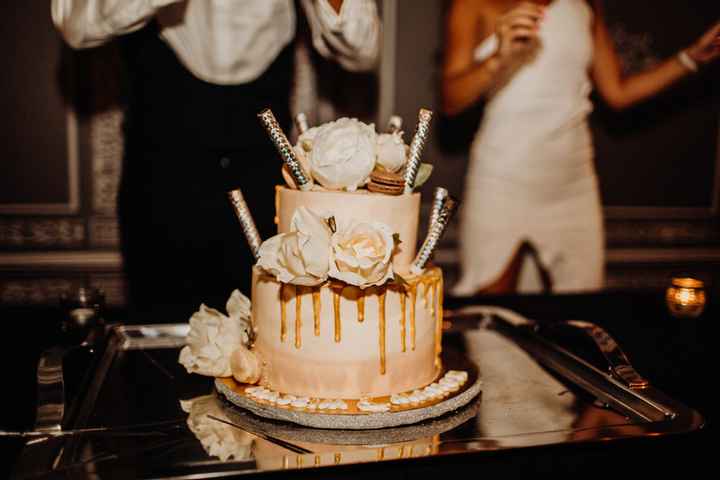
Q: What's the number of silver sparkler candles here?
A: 7